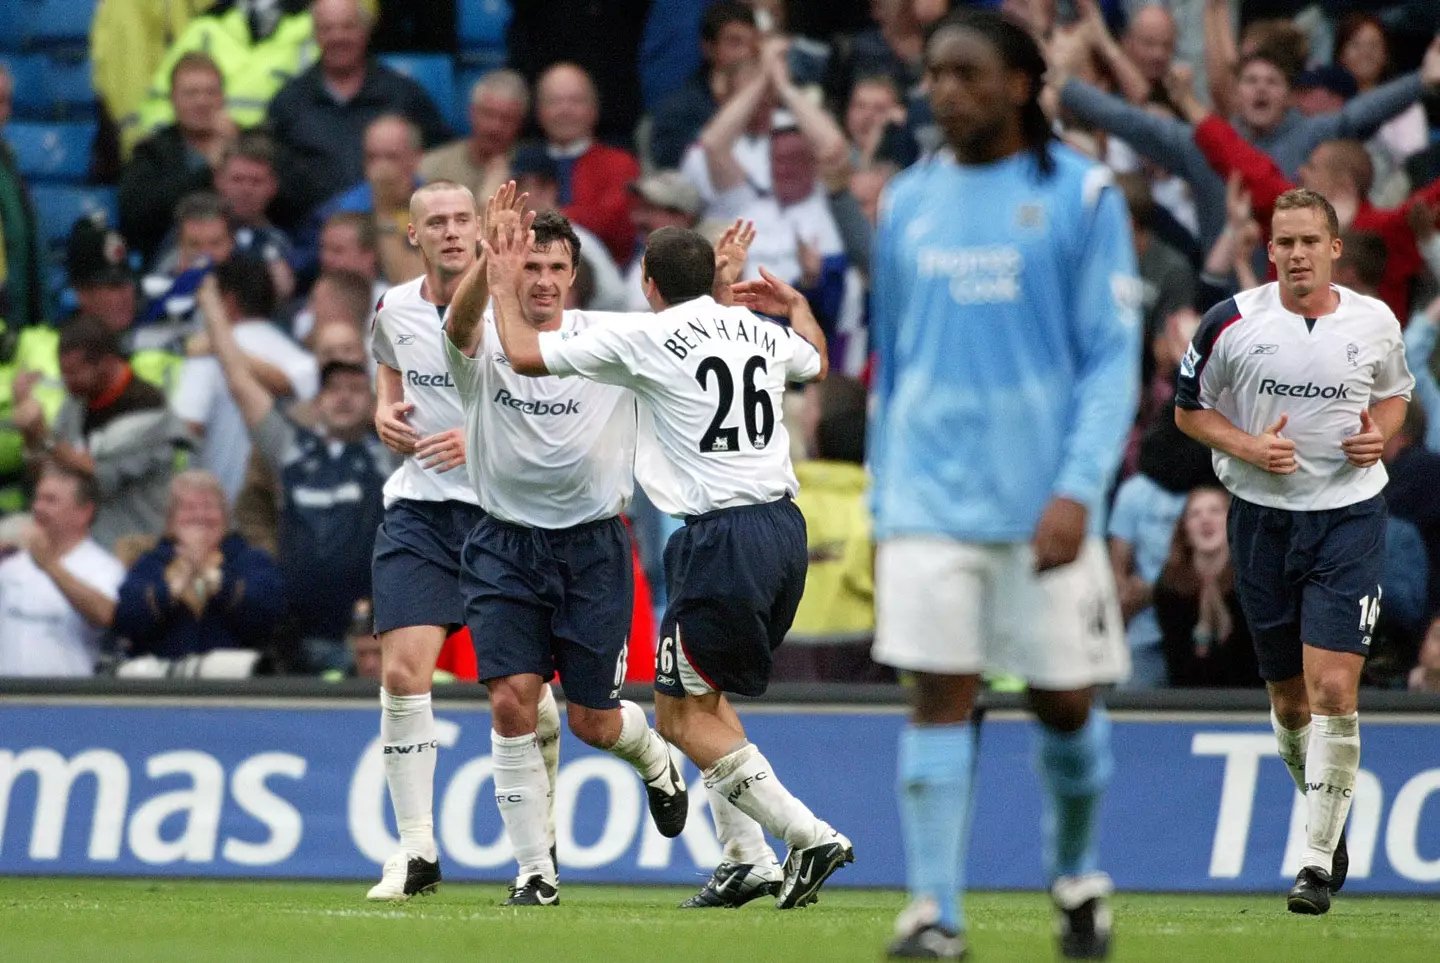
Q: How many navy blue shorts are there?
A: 4